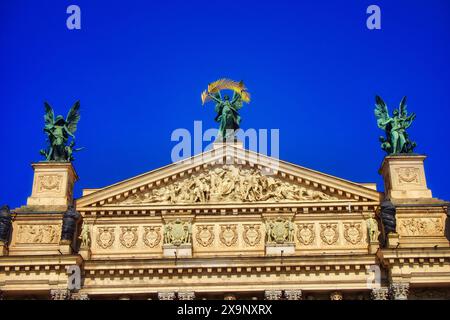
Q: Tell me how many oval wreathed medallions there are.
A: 9